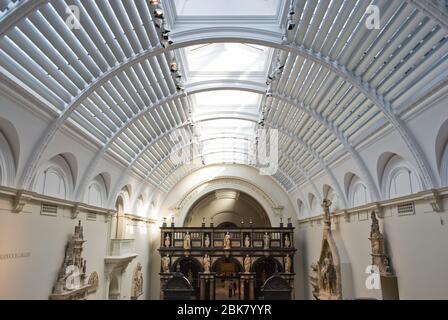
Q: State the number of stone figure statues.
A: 11